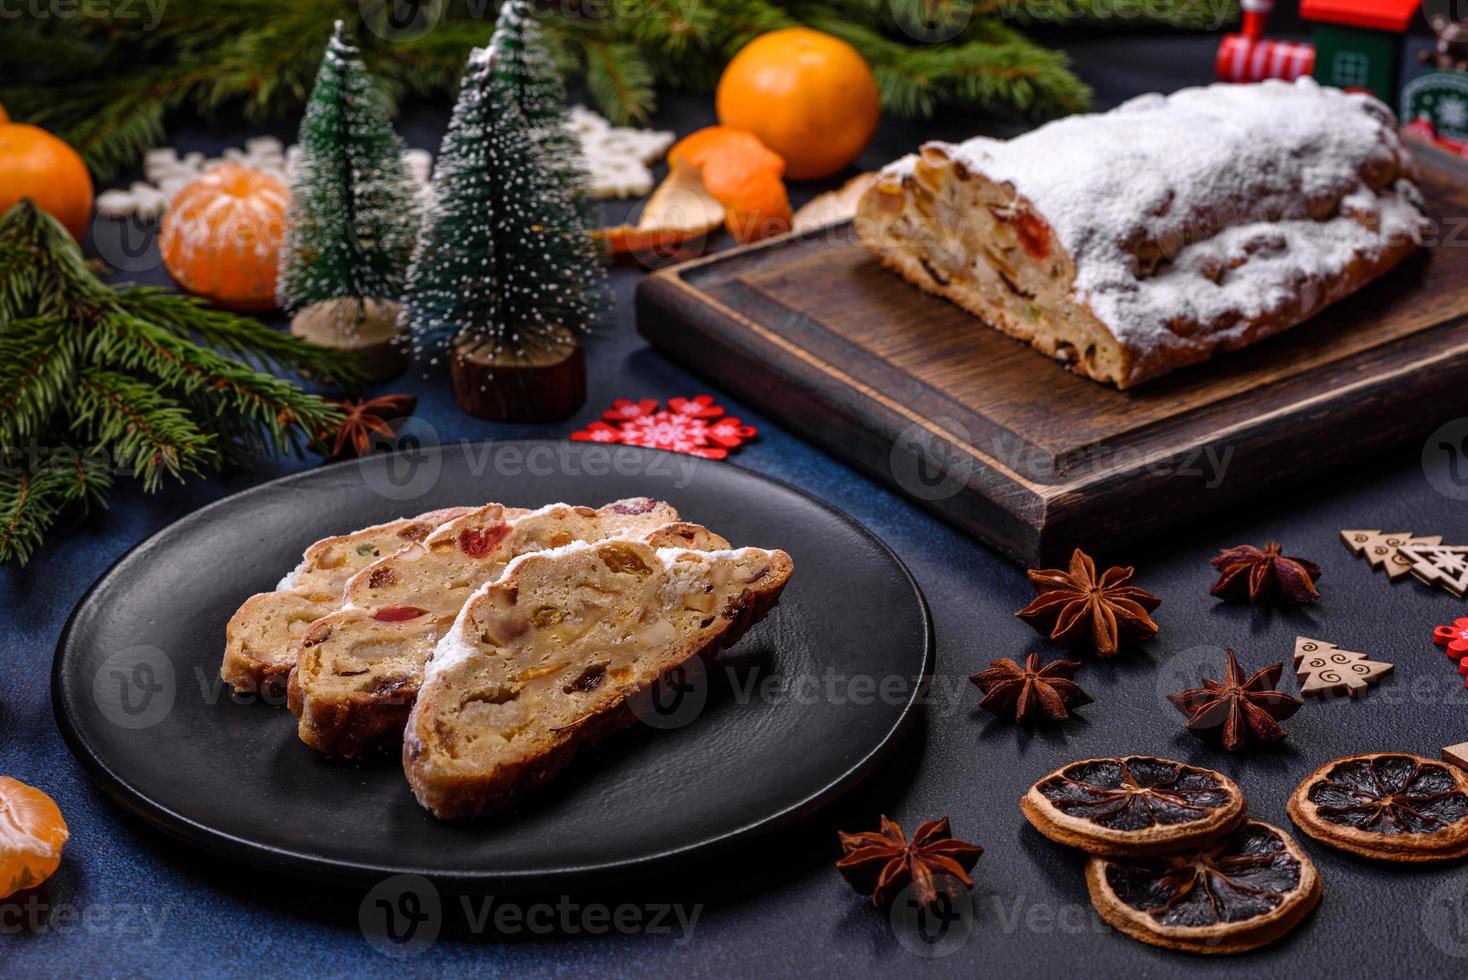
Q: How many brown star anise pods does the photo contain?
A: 6